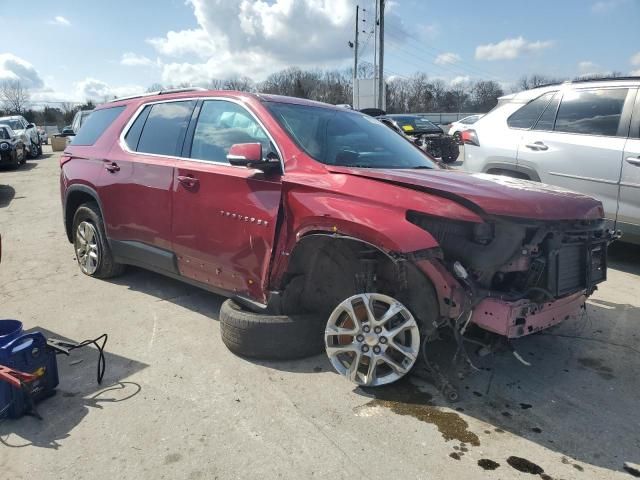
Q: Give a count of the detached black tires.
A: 1